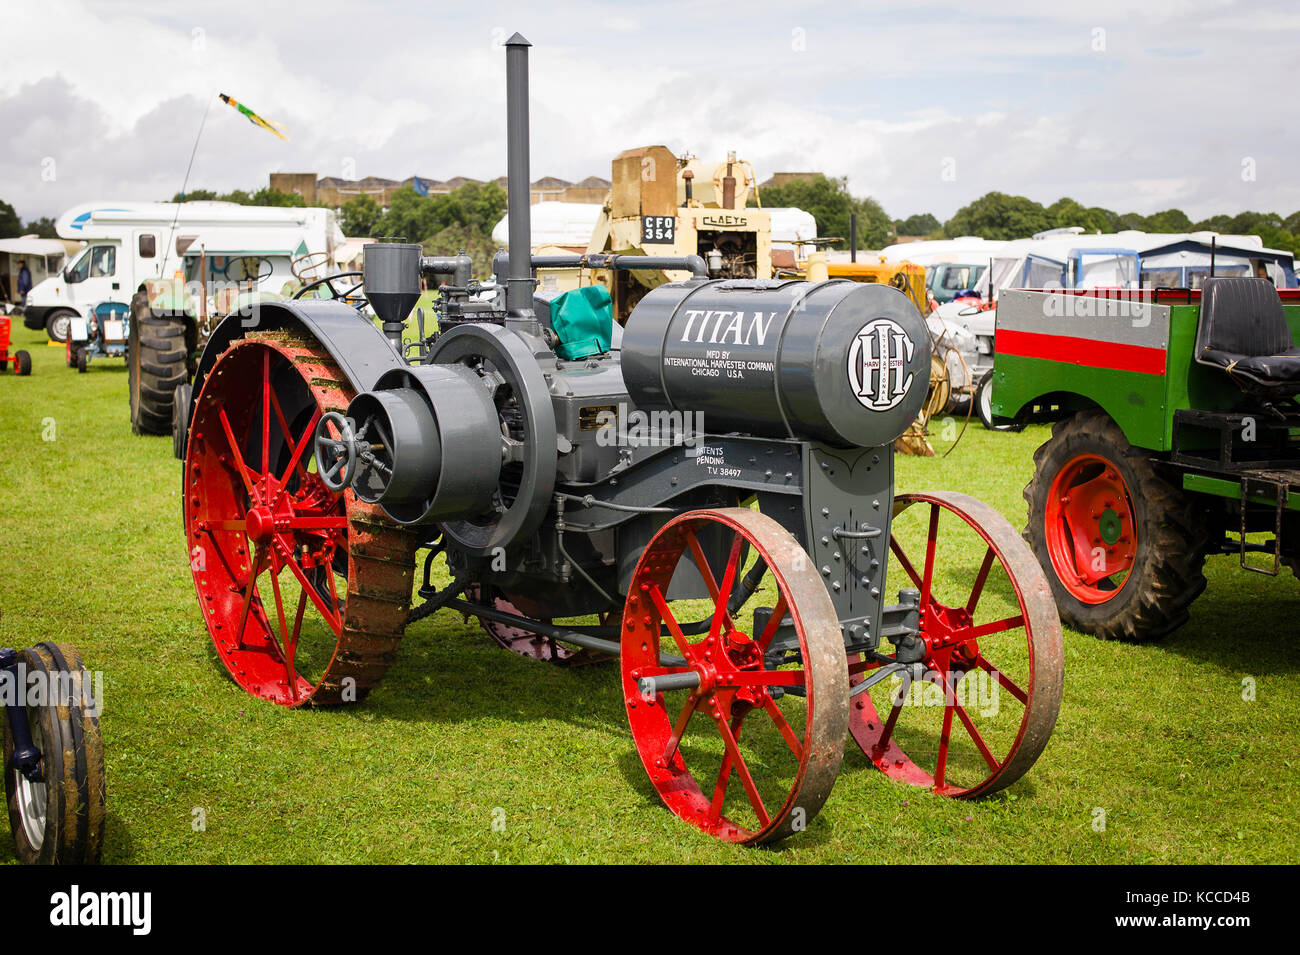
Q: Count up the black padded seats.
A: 1